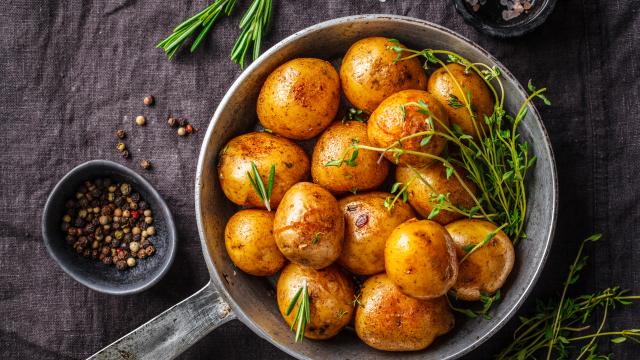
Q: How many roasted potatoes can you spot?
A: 14